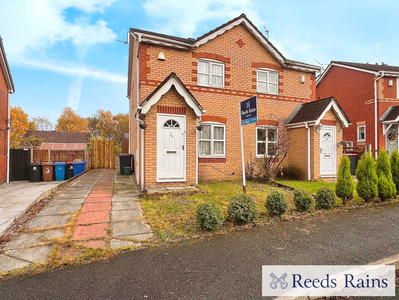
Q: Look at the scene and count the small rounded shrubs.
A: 5